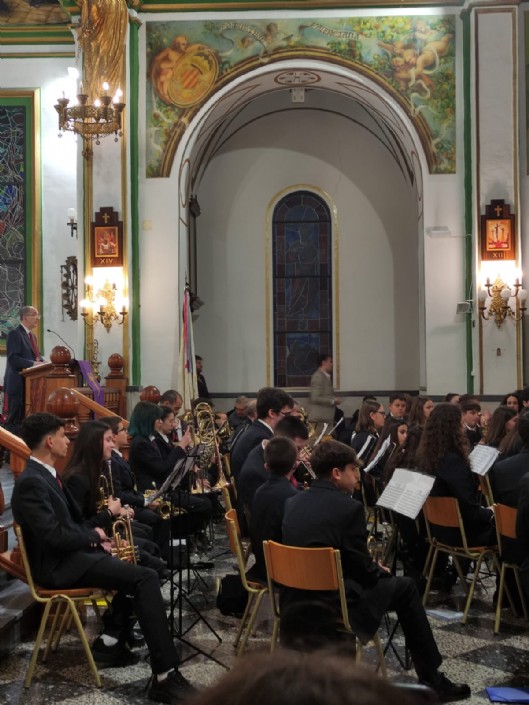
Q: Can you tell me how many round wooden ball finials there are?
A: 4